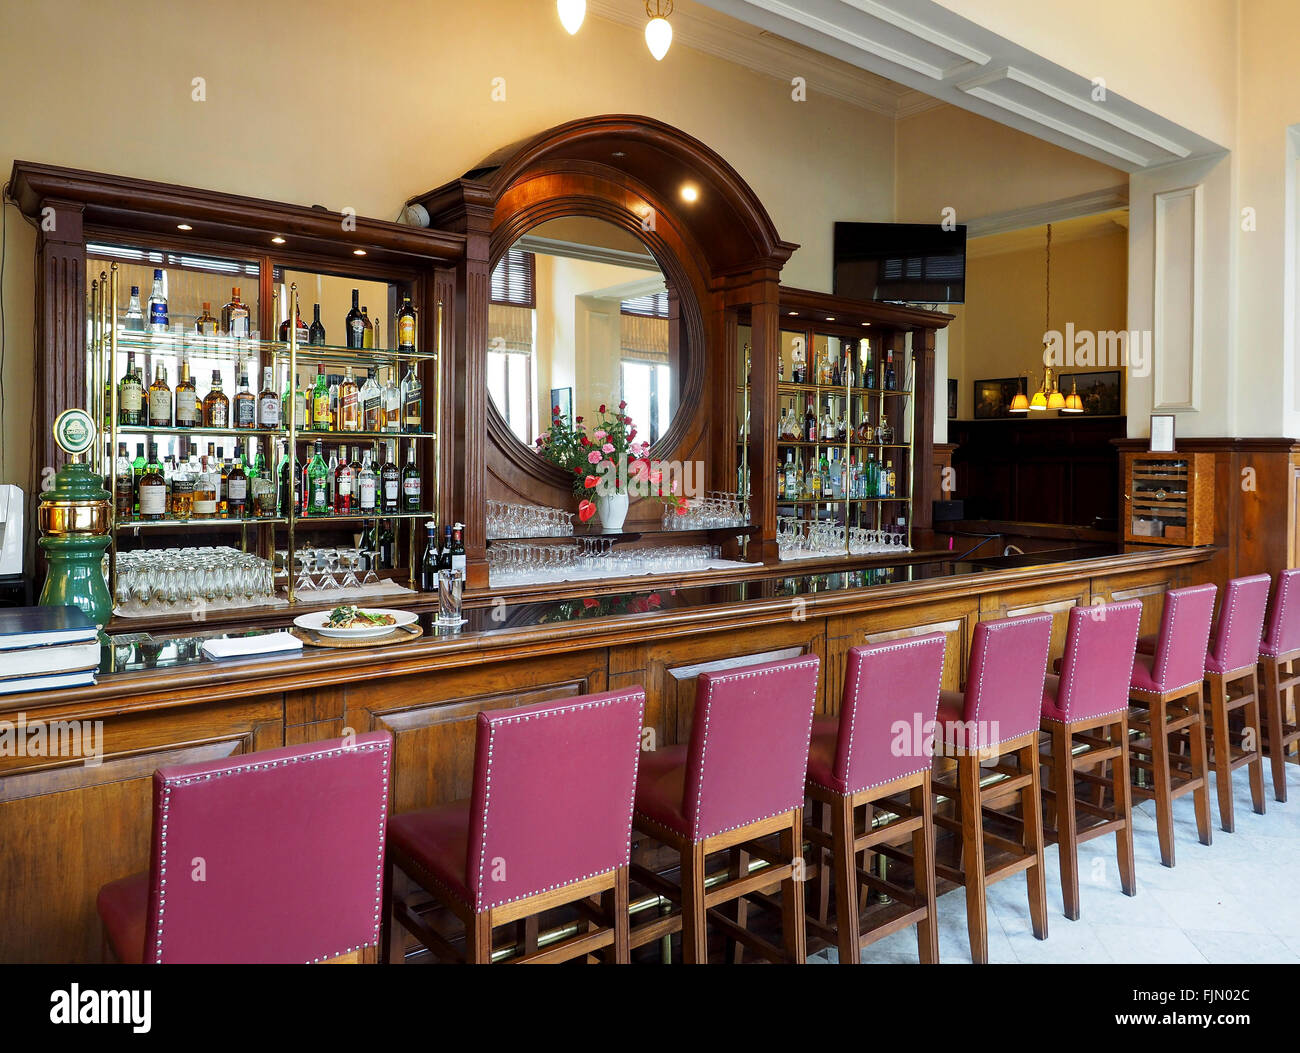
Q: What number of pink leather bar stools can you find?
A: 9